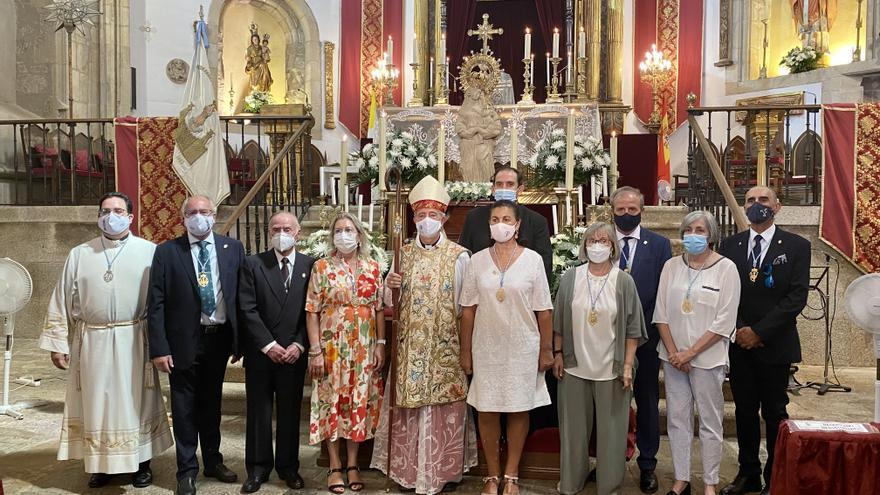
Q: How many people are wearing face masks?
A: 11